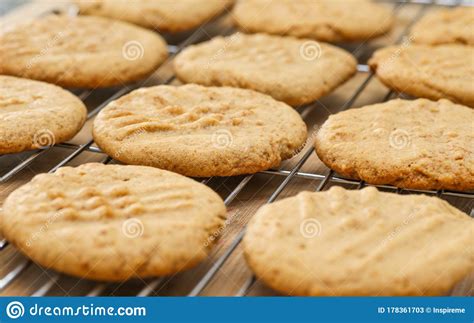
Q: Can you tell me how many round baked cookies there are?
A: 11